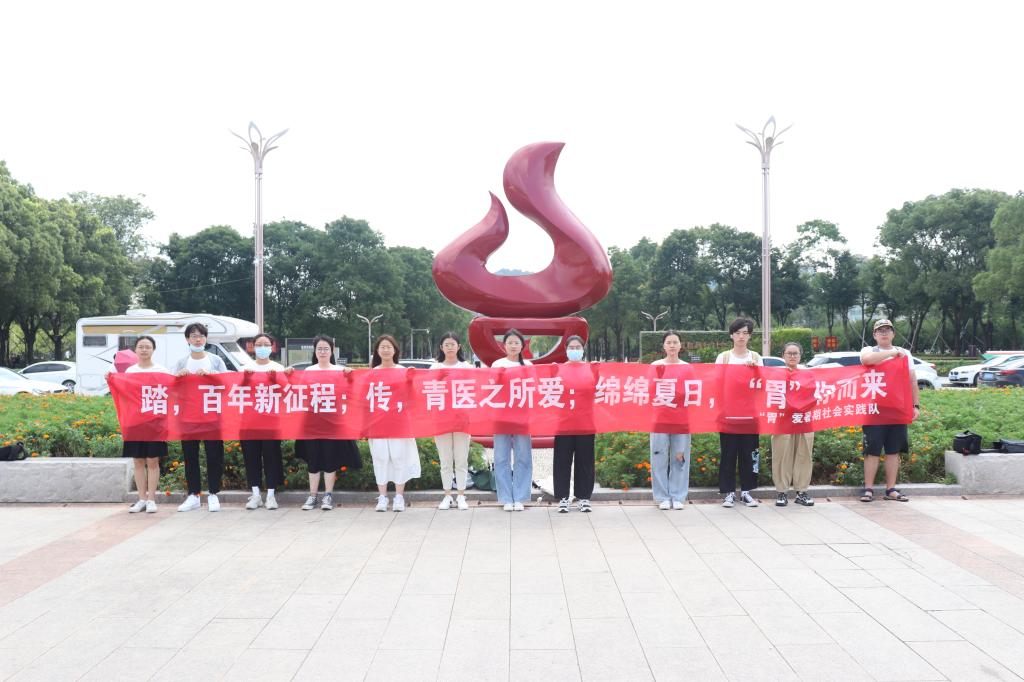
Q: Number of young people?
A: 12